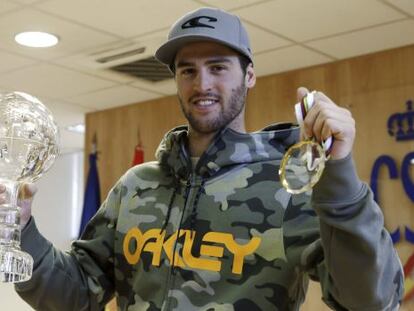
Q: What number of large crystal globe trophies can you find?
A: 1